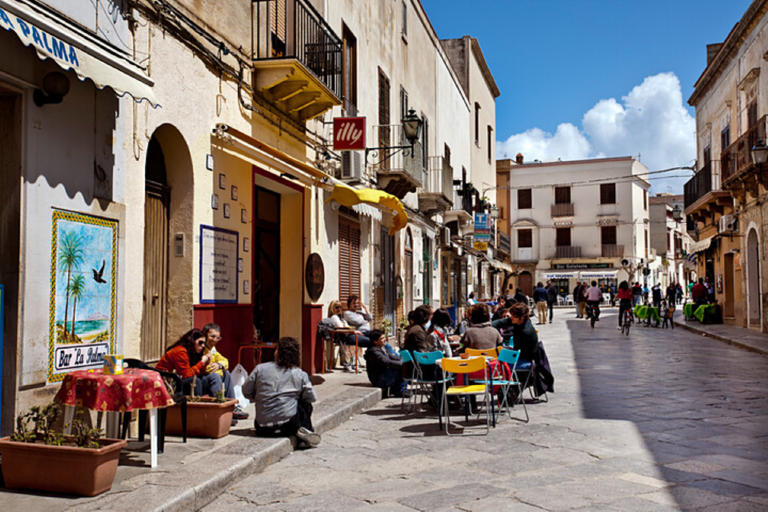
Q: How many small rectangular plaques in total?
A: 9